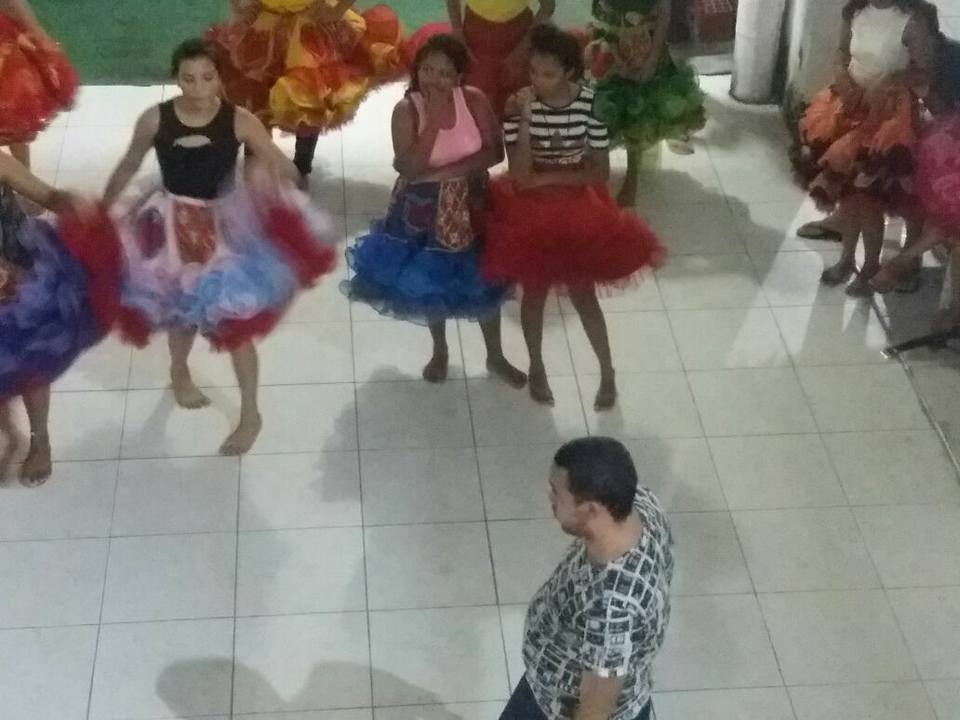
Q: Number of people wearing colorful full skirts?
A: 10